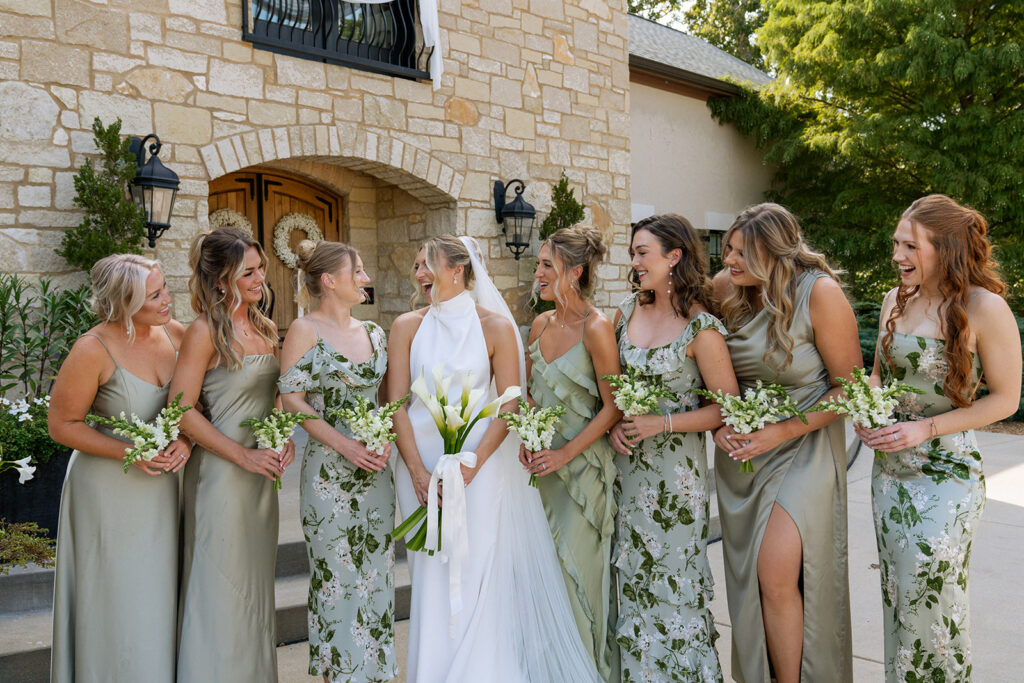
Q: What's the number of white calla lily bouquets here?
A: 1